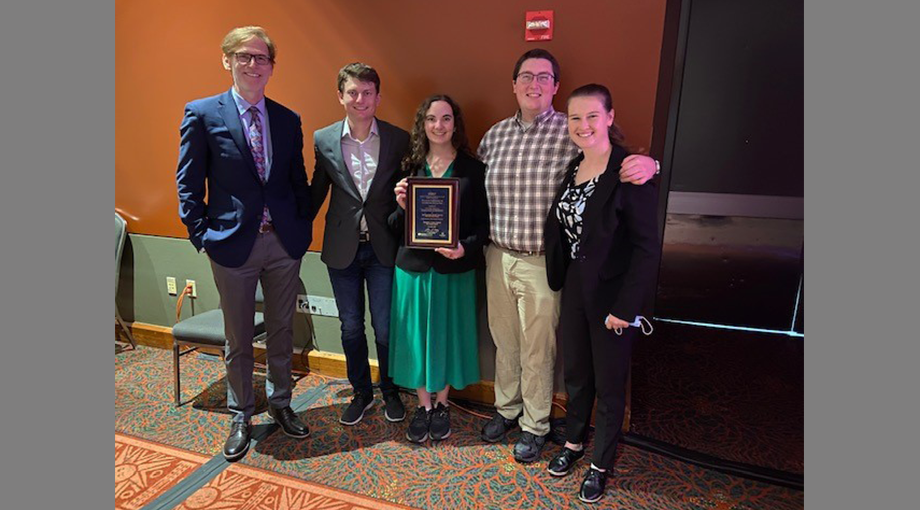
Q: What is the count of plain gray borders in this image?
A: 2